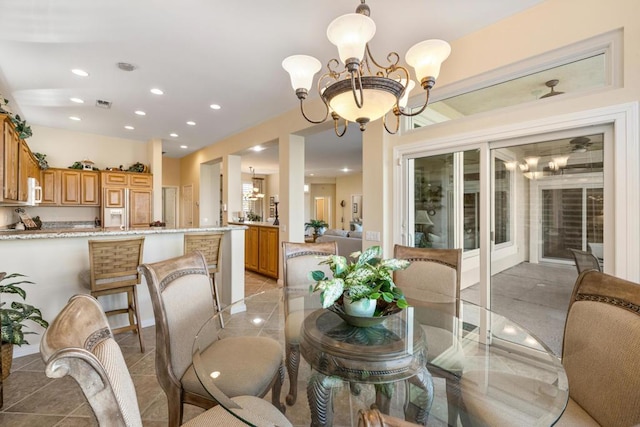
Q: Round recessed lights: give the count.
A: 13